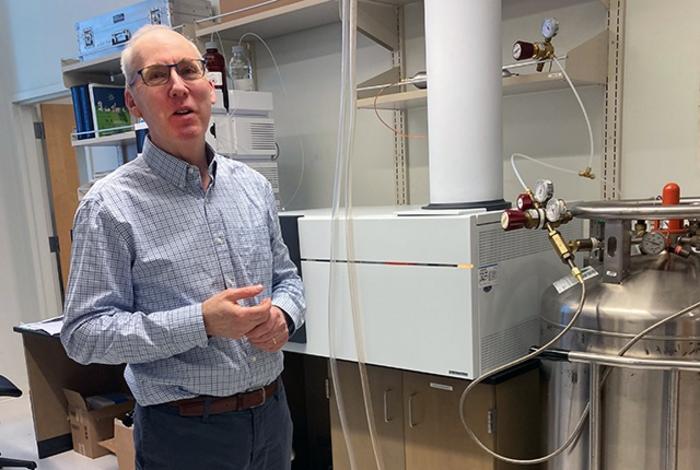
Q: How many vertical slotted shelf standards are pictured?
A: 2